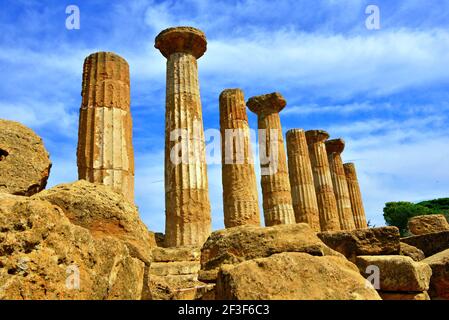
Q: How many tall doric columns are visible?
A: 8